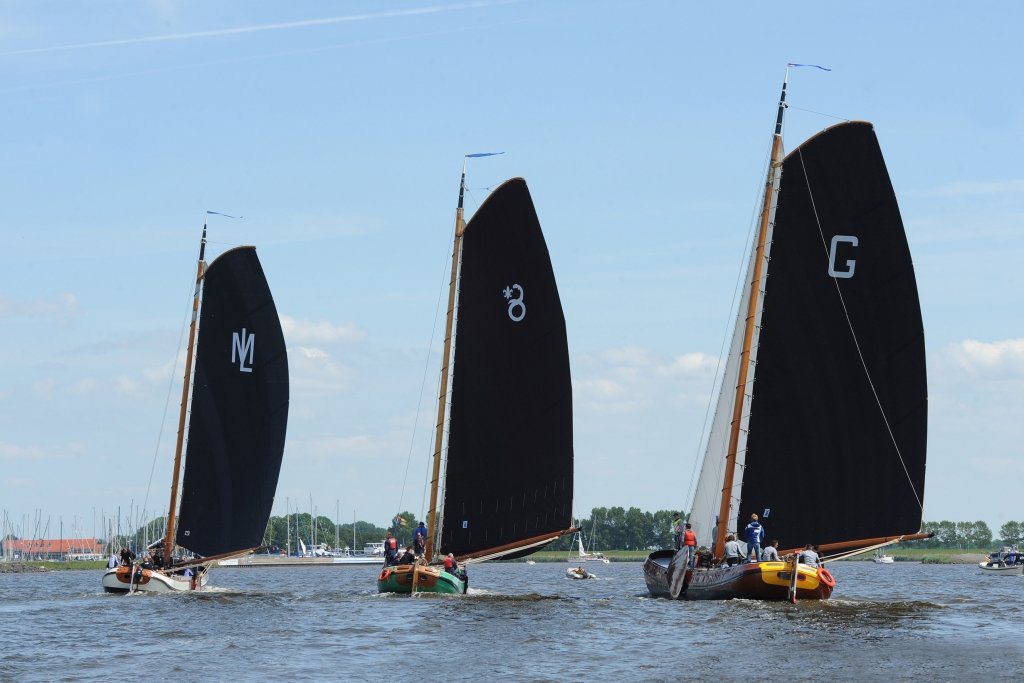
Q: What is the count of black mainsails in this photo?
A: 3